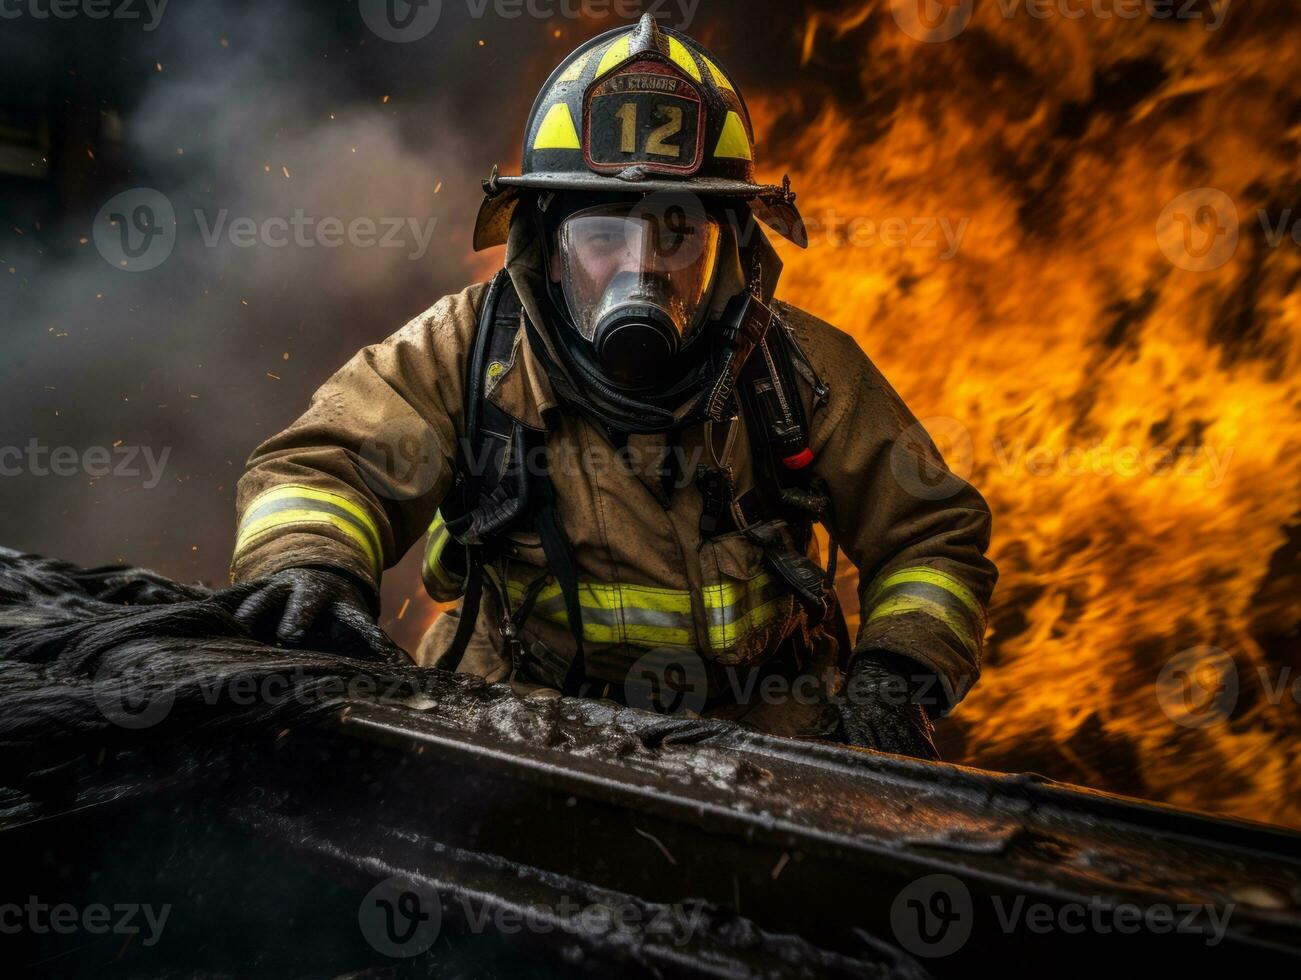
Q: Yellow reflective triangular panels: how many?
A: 6